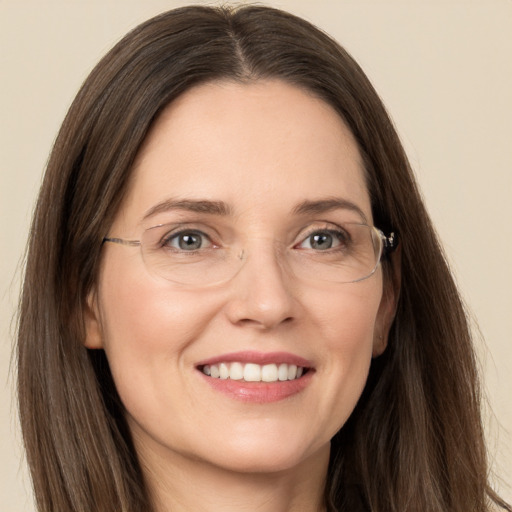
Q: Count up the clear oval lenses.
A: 2